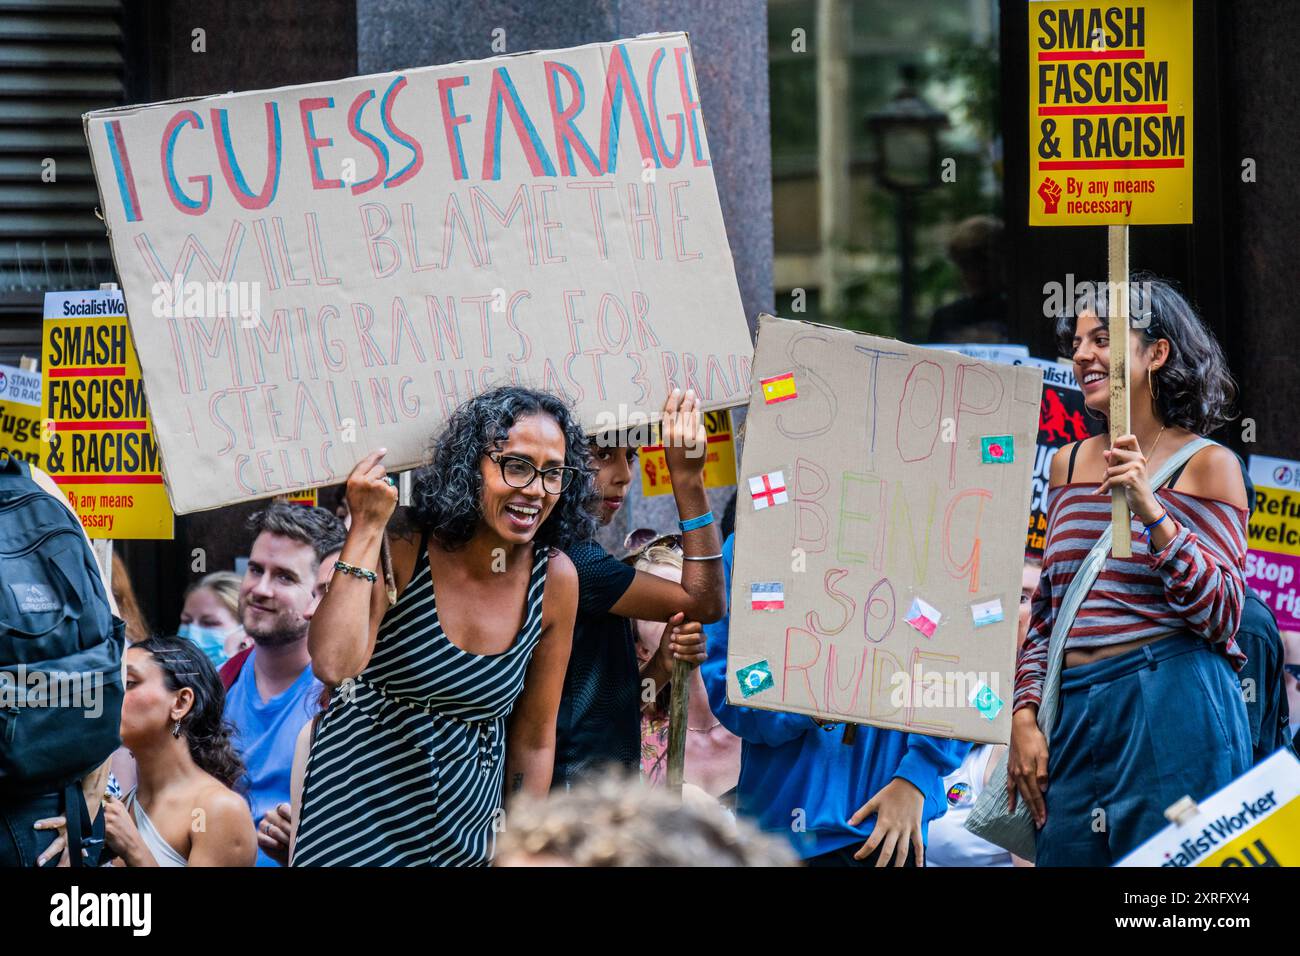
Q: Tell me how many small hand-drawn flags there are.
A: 8